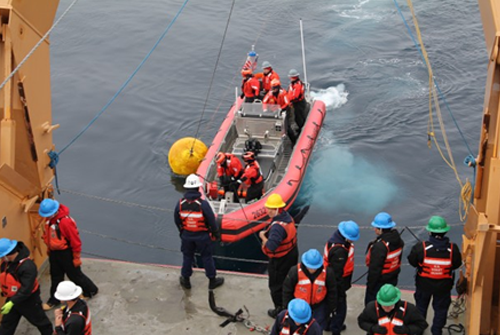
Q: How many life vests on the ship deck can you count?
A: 11